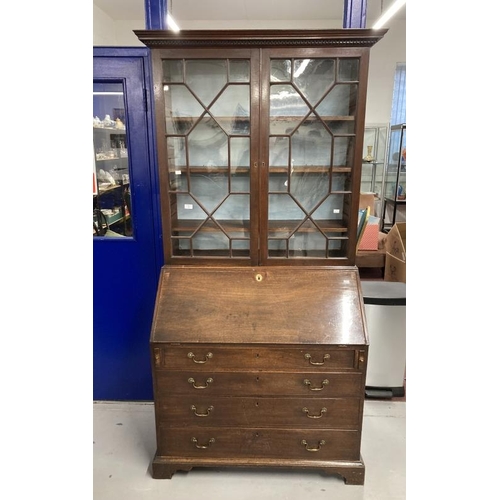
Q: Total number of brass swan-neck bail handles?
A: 8